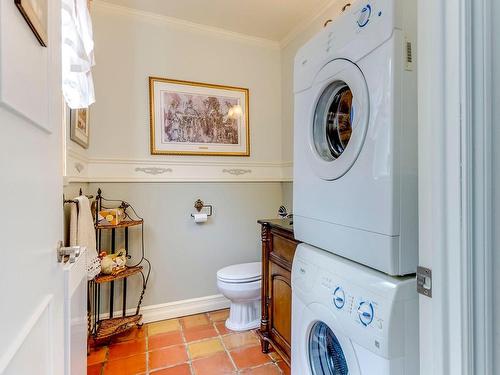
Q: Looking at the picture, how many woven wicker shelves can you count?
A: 3